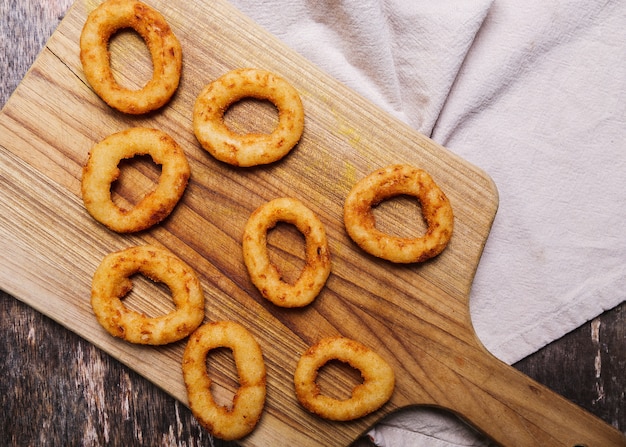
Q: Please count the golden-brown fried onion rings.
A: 8